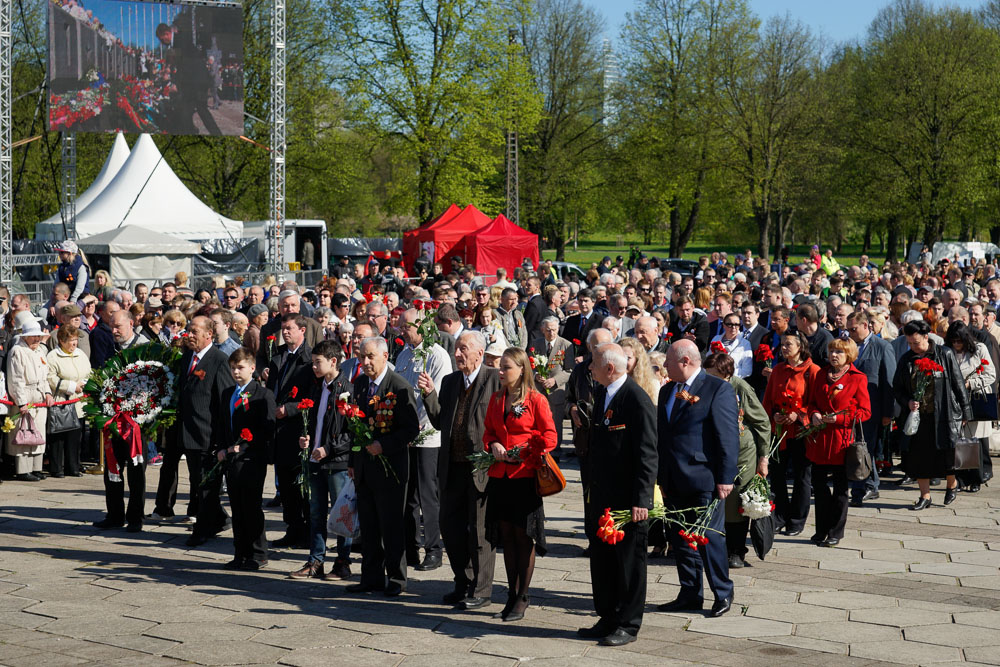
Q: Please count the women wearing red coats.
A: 3